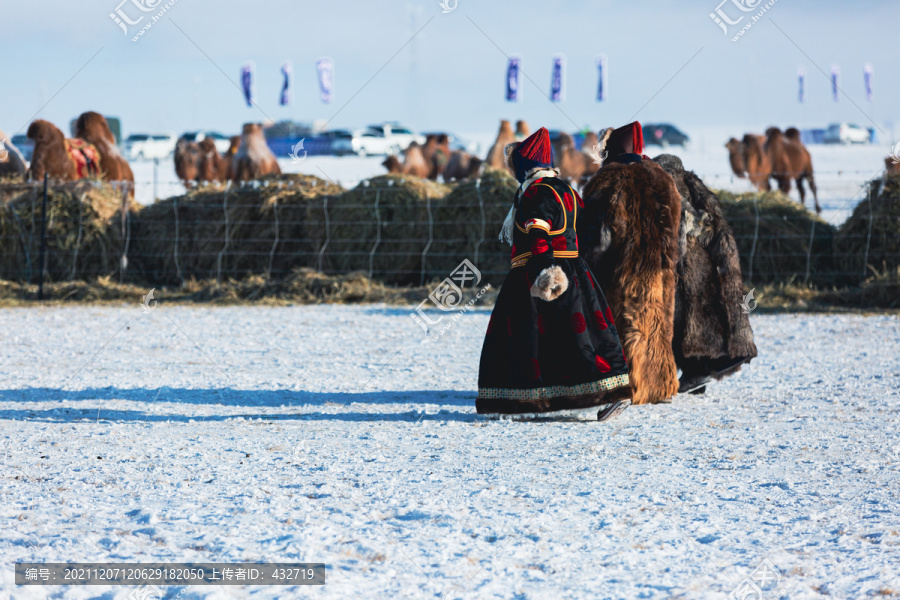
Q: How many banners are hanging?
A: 9